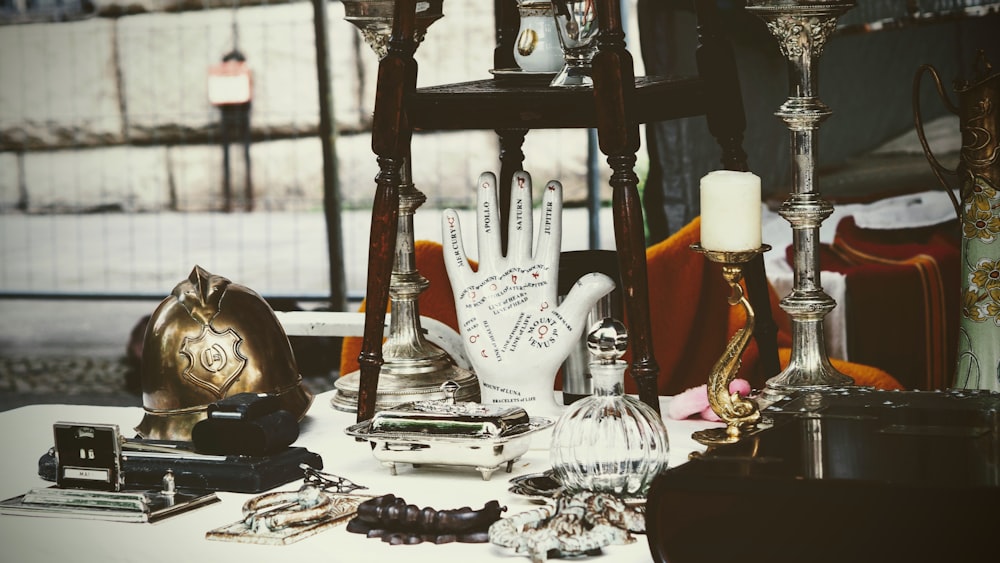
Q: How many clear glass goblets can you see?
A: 1